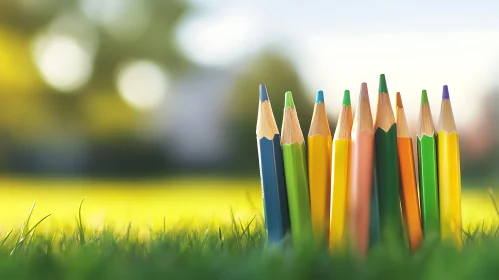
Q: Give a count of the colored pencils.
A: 9